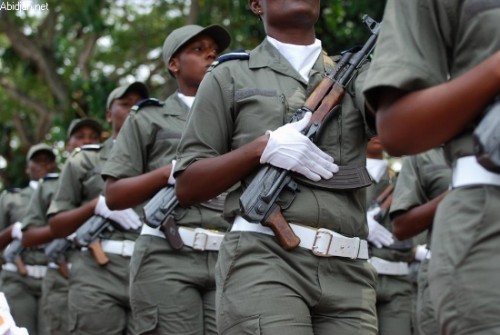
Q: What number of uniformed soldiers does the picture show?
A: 8